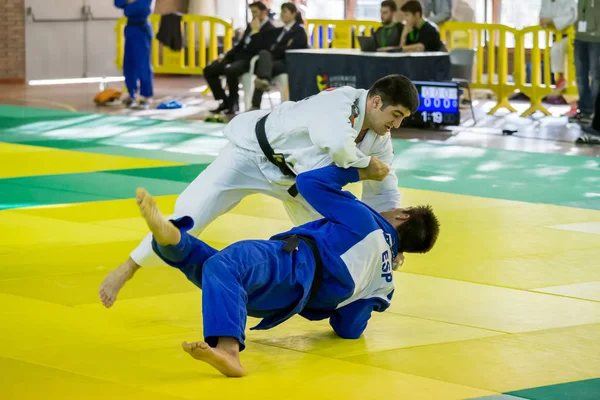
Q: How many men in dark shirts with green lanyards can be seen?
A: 2